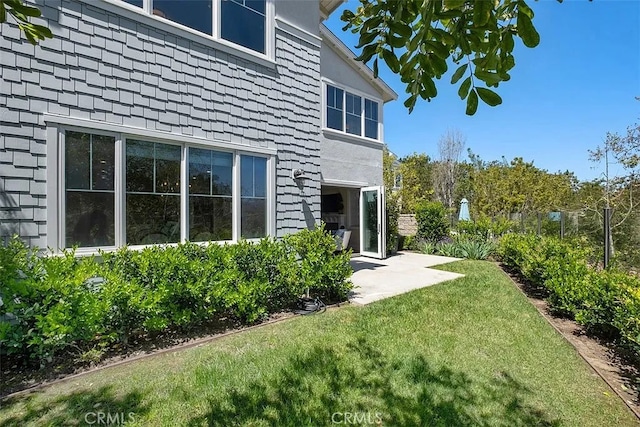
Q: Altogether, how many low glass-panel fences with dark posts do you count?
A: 1